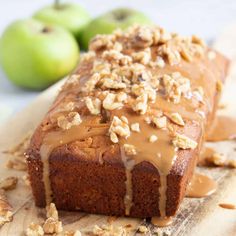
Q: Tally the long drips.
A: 3